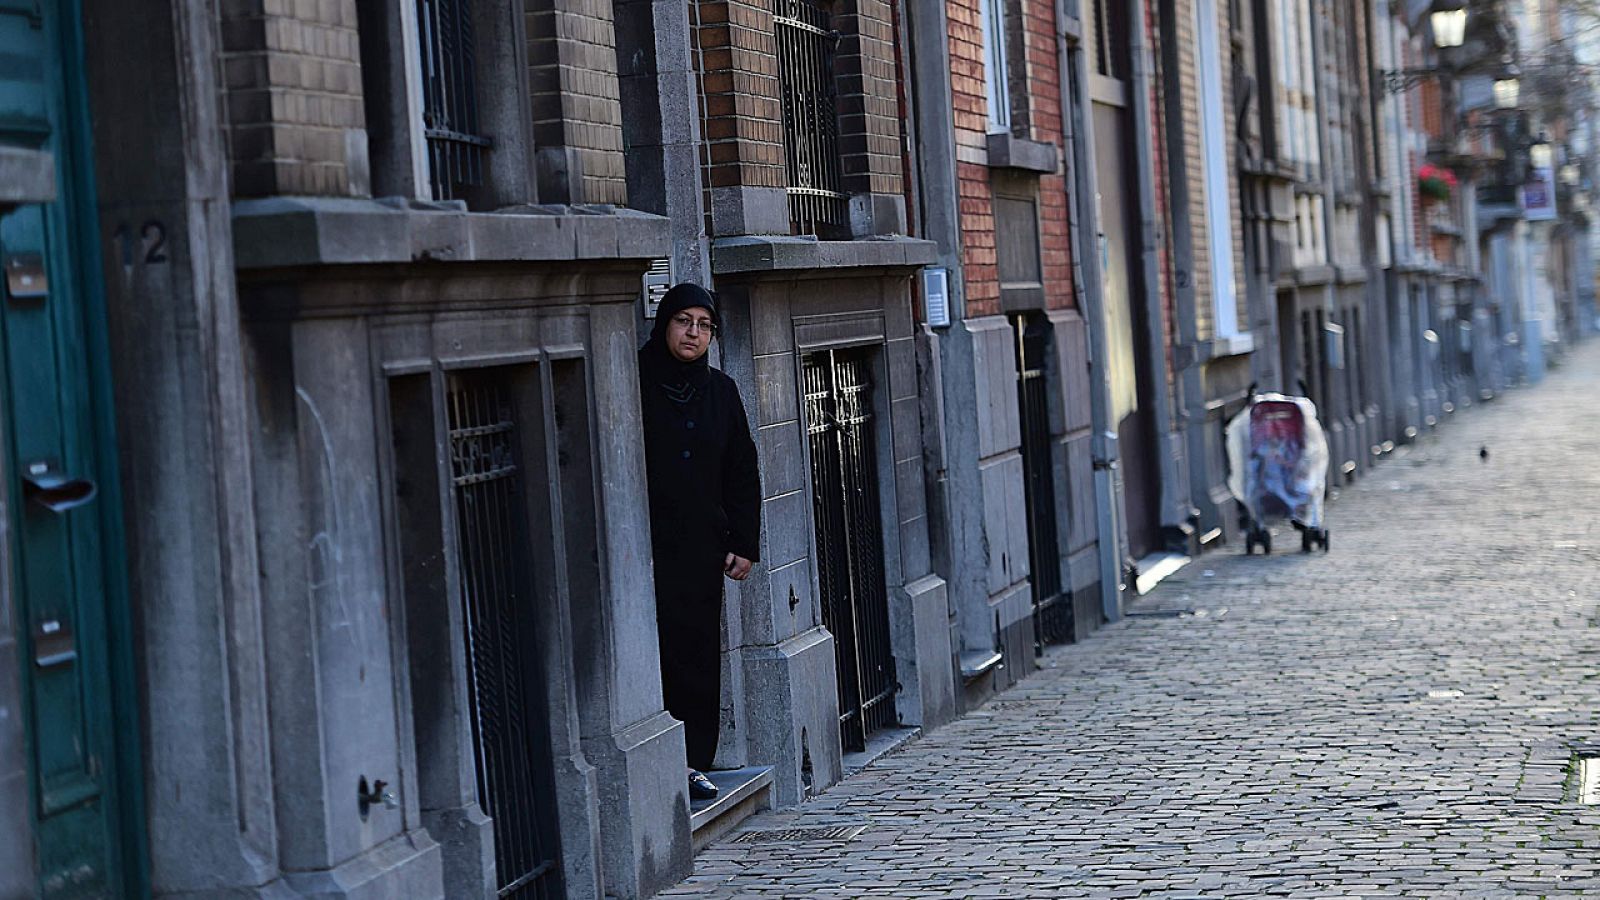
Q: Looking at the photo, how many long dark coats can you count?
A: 1